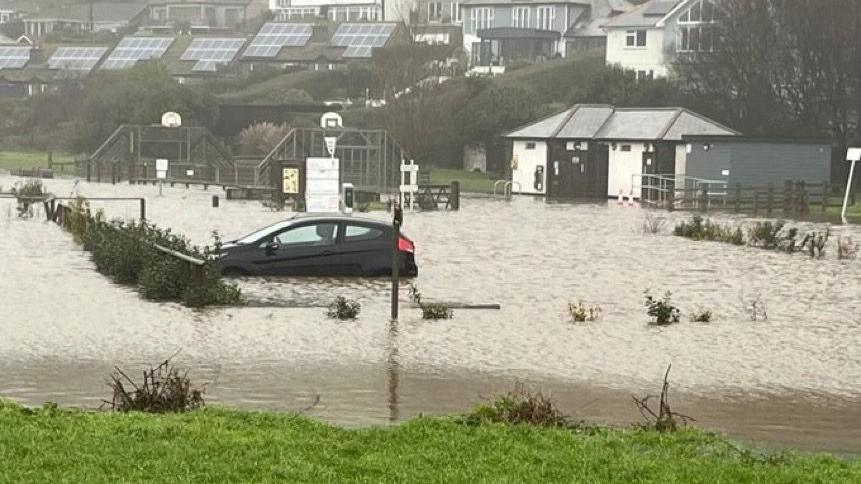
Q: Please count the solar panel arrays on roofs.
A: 6